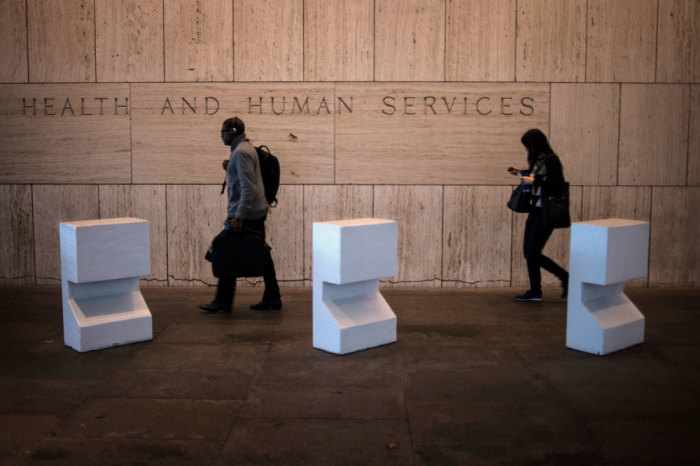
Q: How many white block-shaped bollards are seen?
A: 3